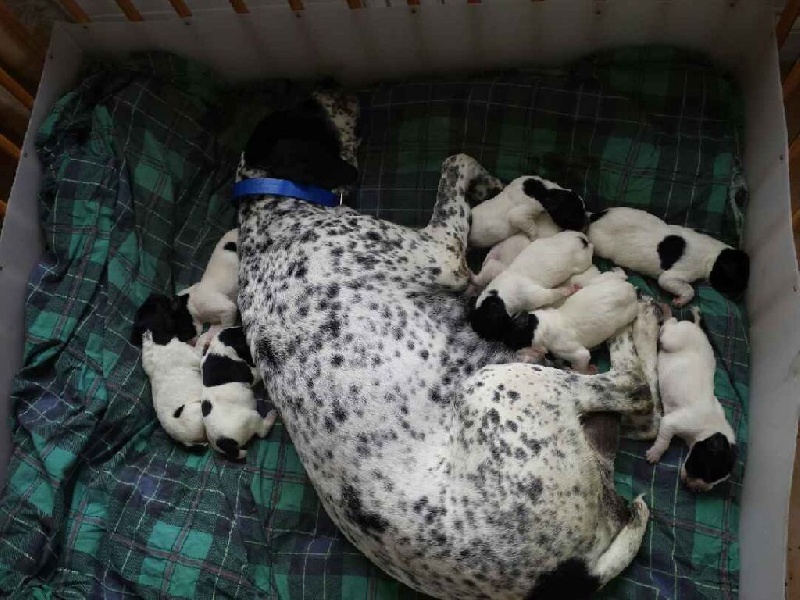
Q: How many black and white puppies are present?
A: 9